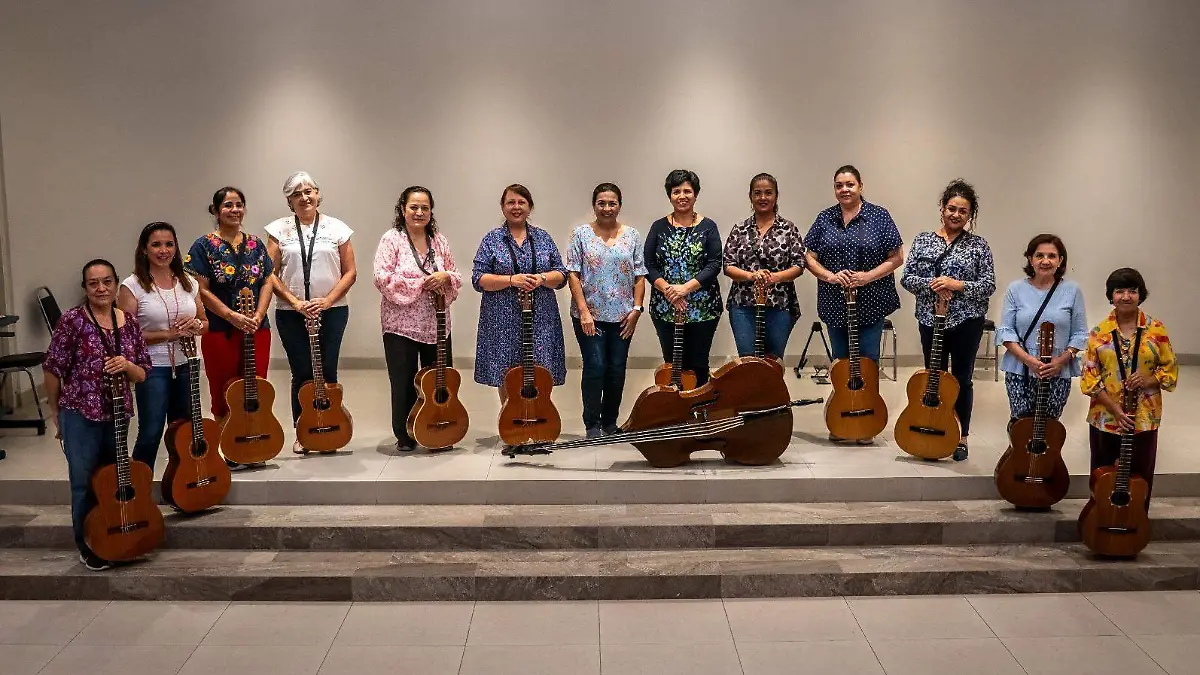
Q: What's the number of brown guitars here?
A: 12